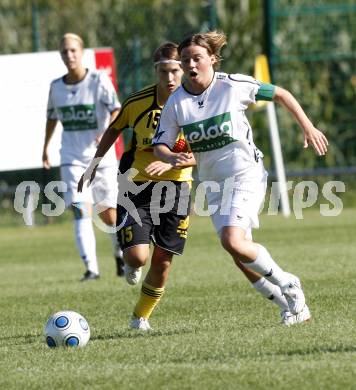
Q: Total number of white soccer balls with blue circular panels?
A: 1